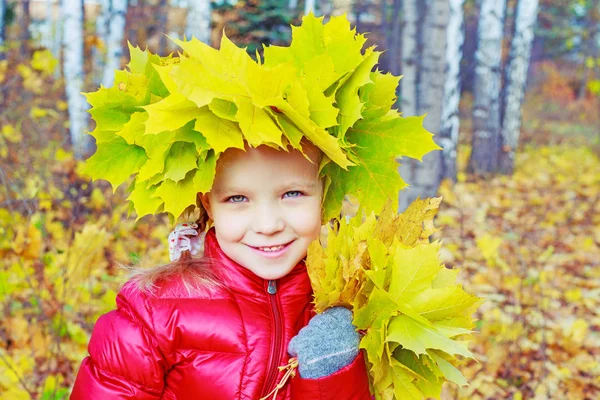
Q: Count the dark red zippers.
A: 1